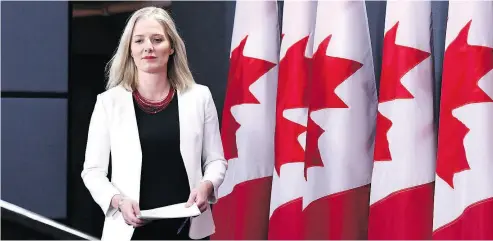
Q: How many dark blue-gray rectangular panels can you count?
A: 2